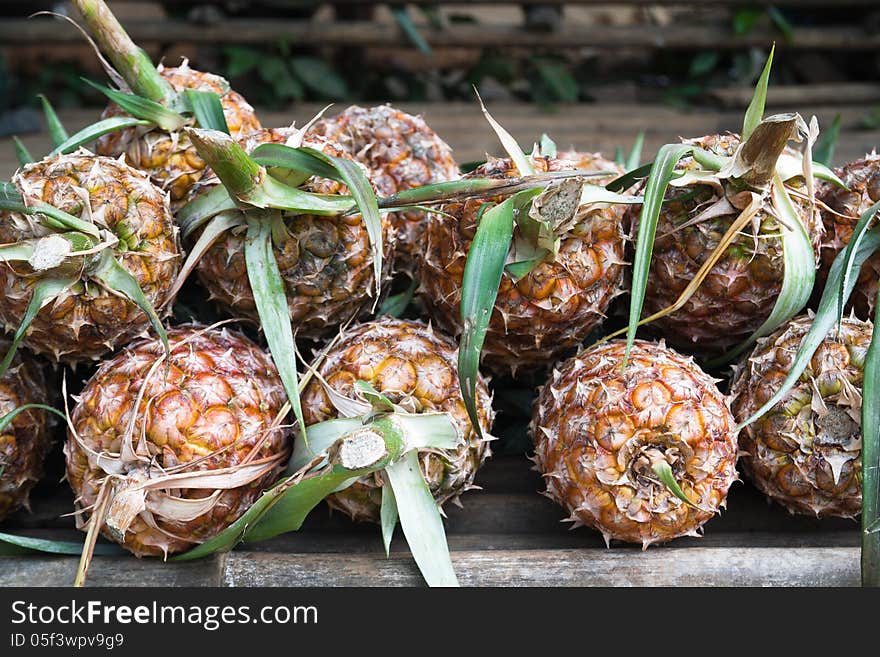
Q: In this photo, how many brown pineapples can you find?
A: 12